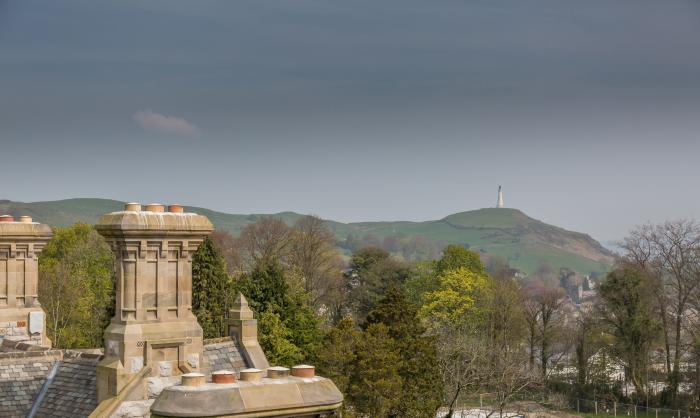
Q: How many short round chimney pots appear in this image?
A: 10